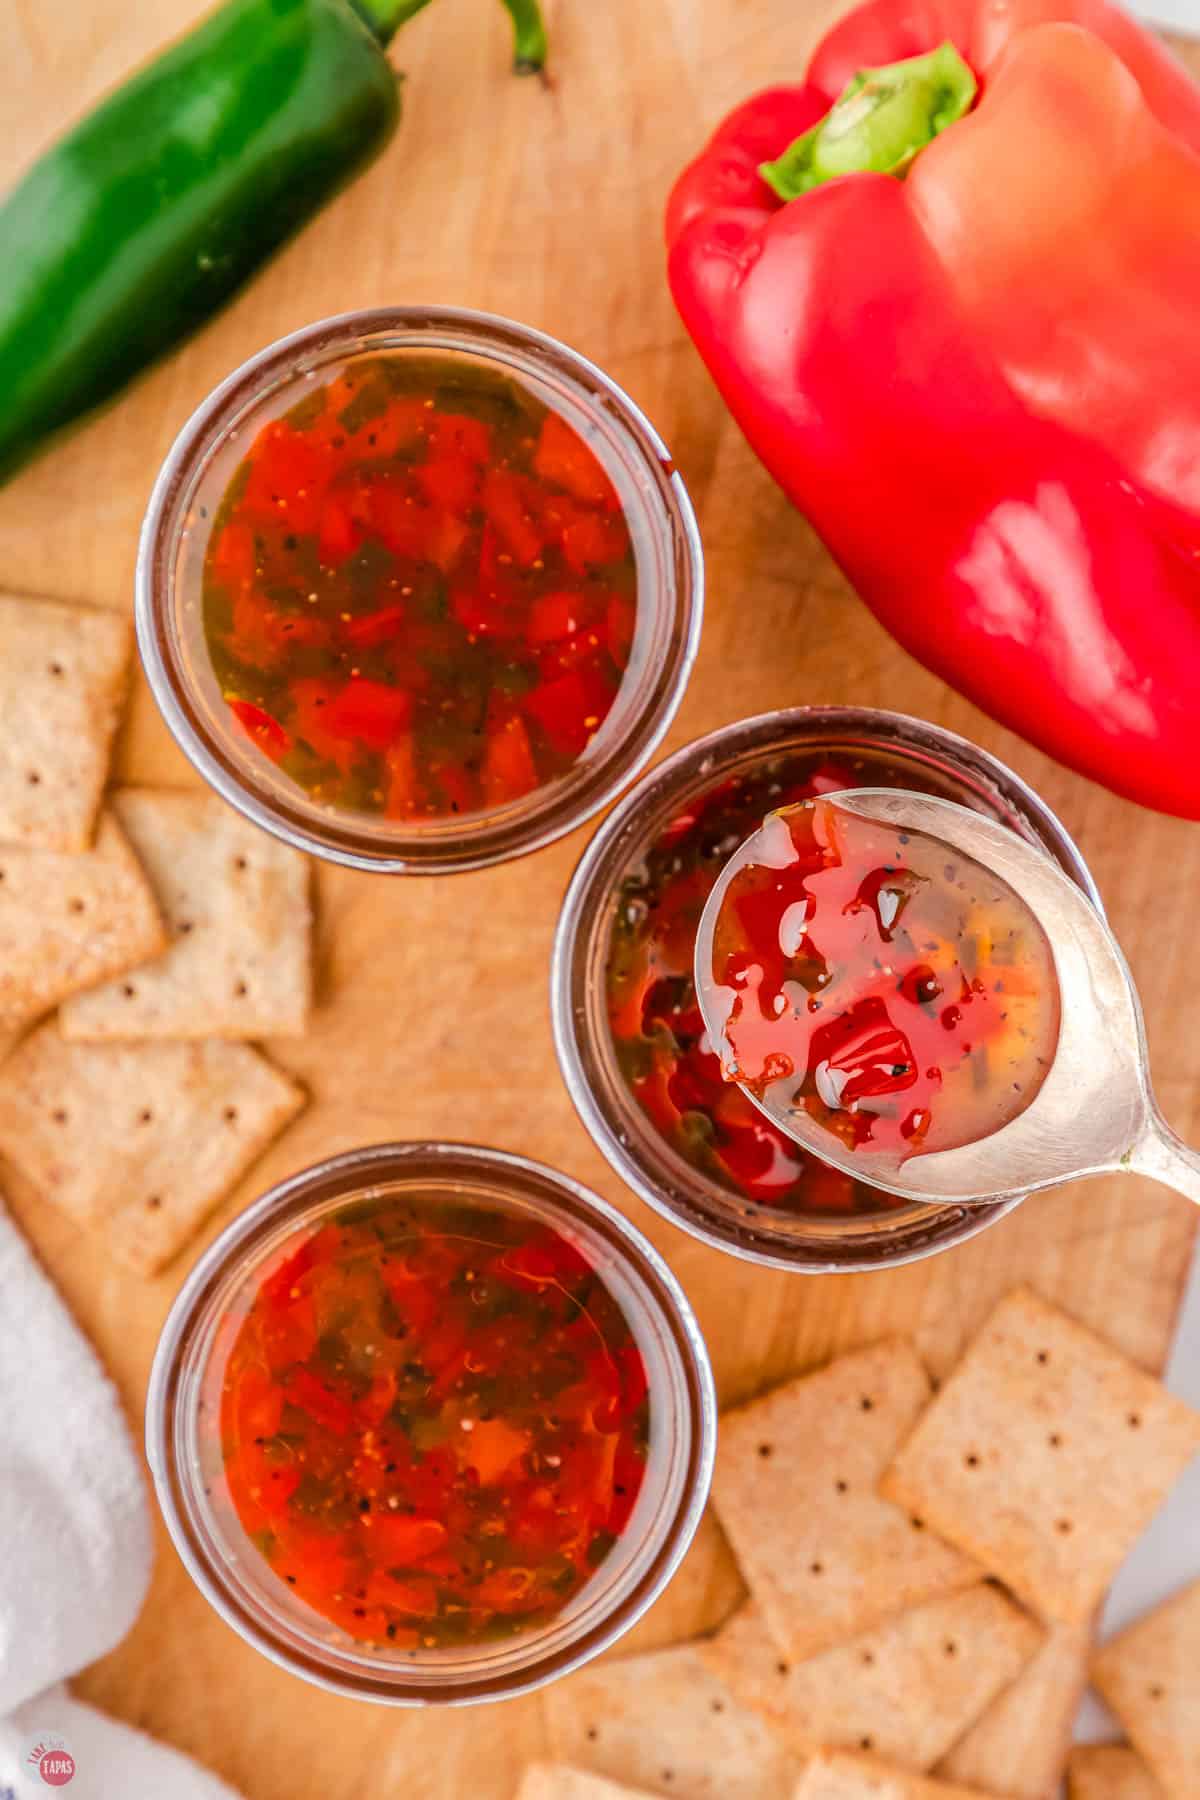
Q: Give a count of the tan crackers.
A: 12